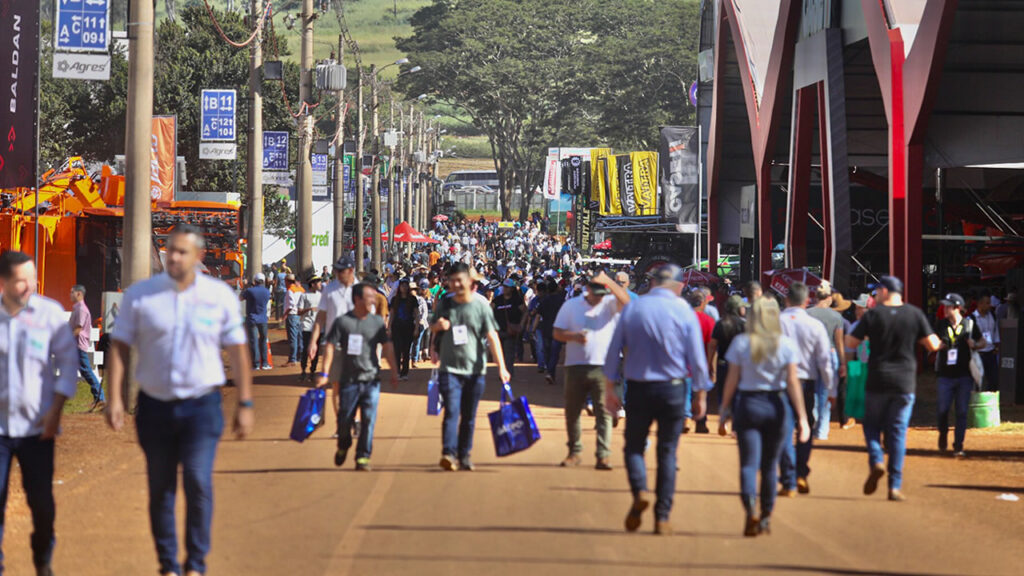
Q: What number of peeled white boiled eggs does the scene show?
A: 0